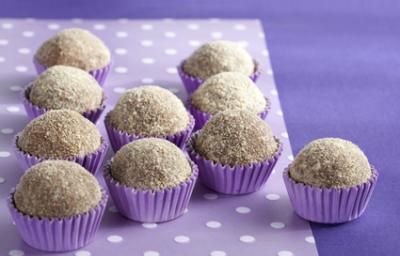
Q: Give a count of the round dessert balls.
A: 10